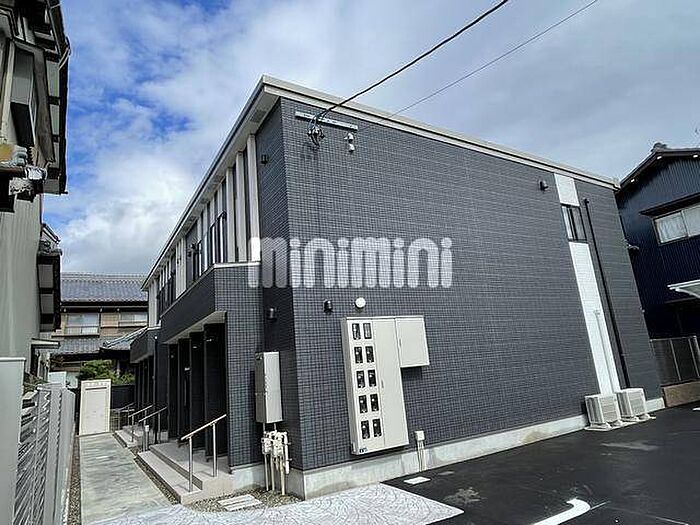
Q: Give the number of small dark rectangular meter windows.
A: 10